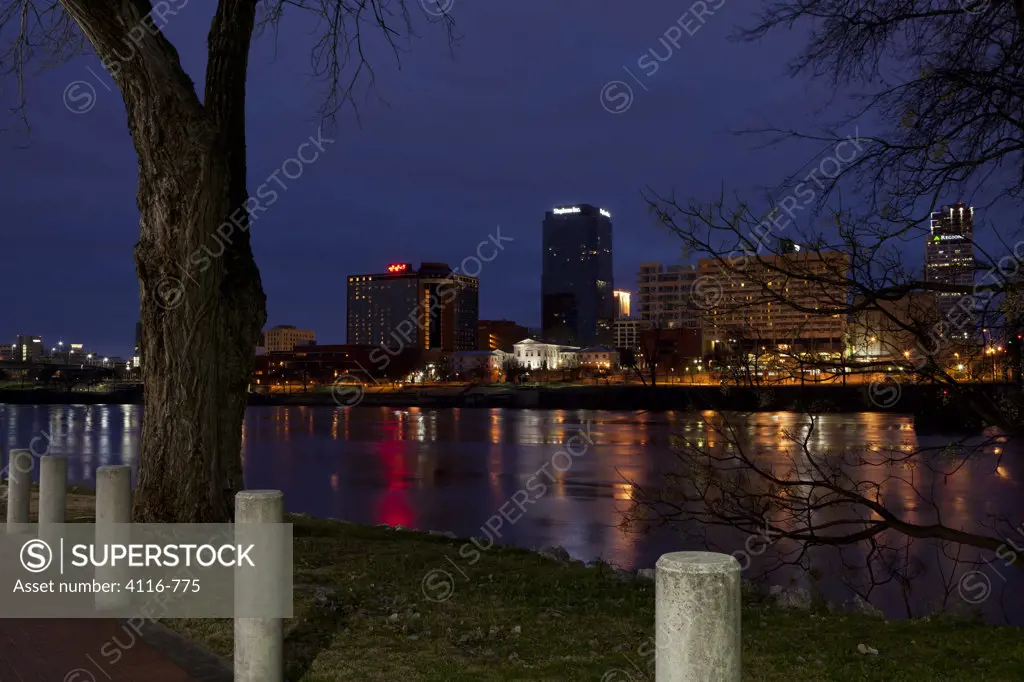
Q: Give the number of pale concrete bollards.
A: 5